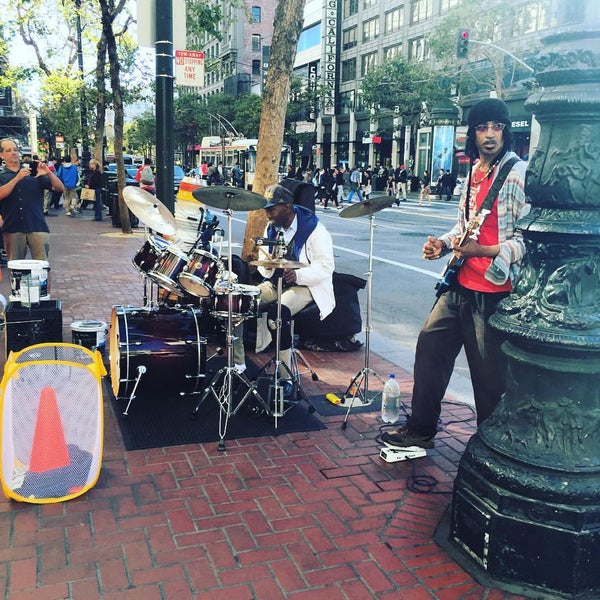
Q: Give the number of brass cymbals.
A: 4